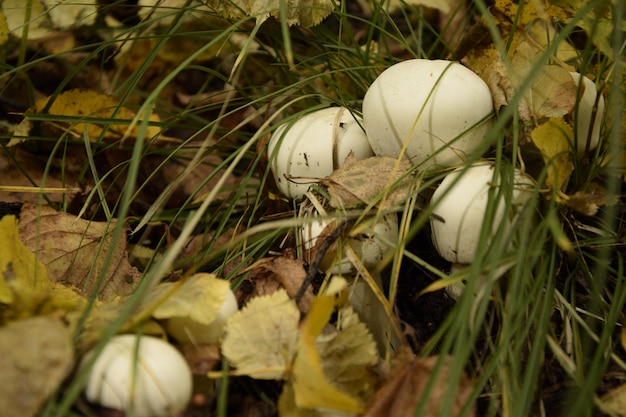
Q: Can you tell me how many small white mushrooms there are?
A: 7